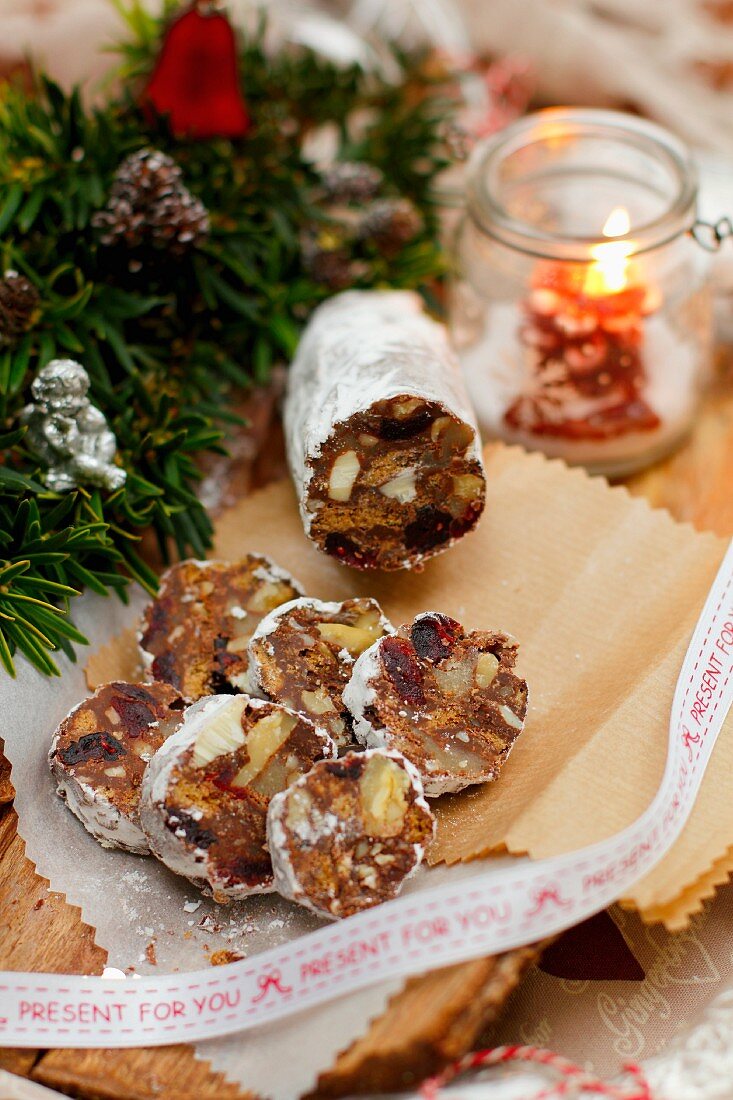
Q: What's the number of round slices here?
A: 6